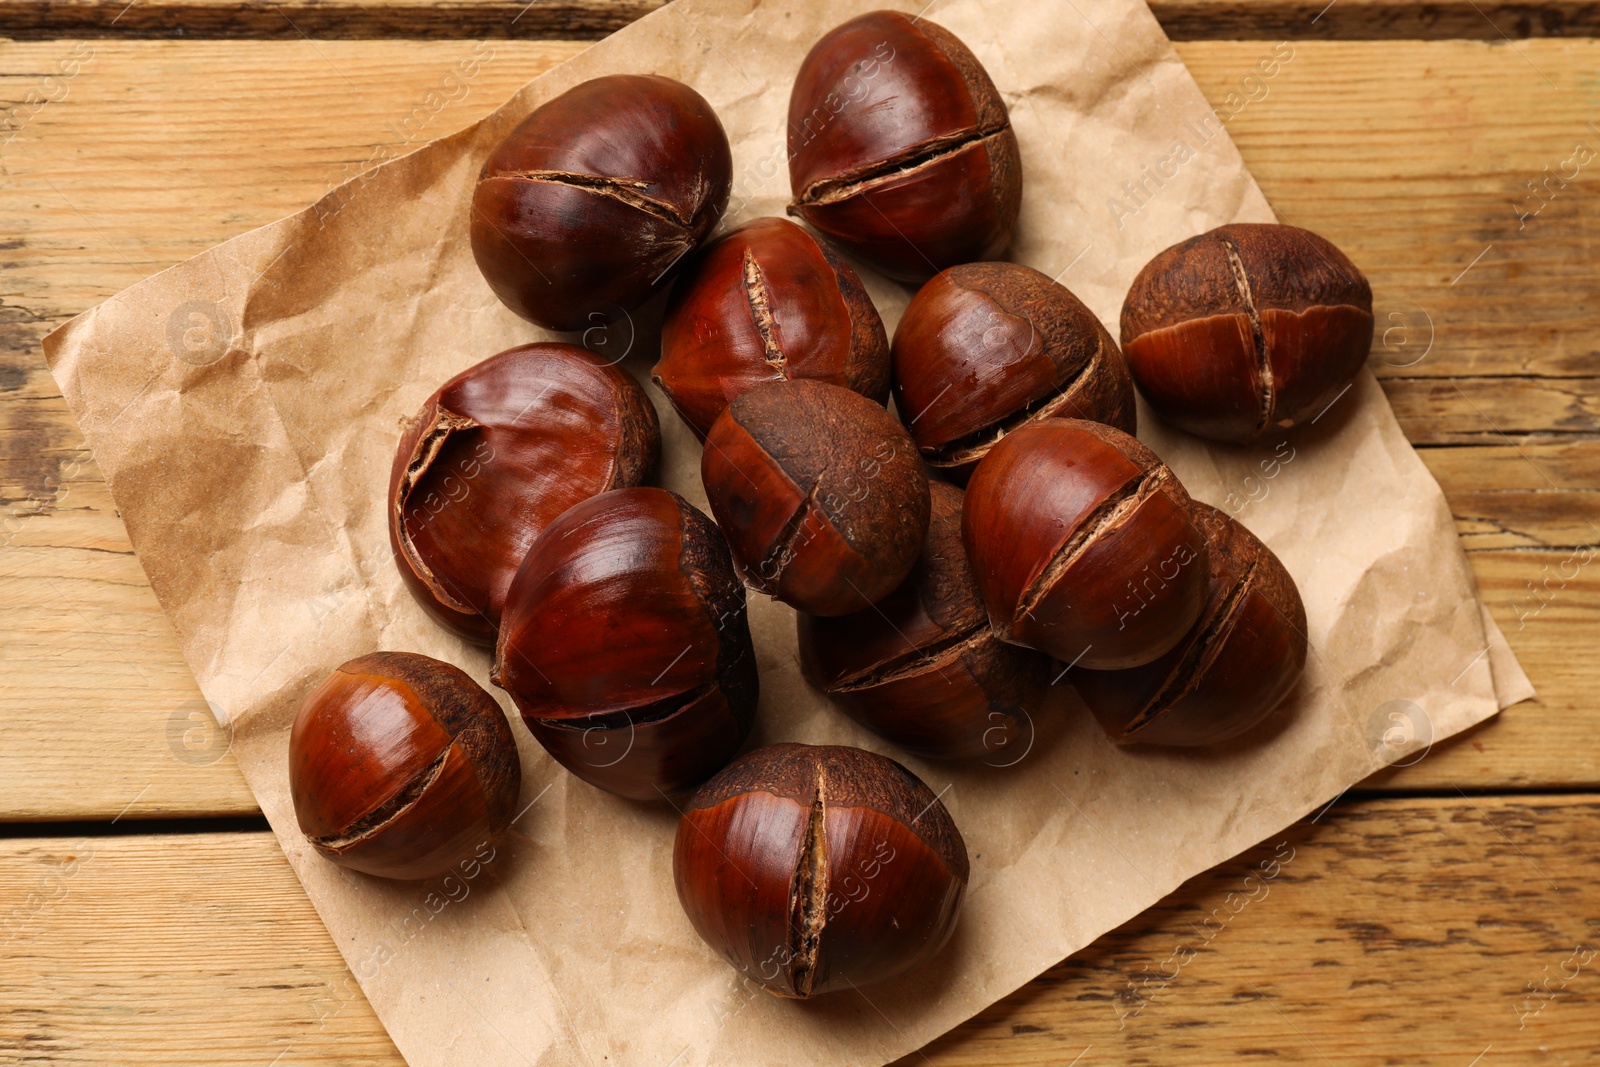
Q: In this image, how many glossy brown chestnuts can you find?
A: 13